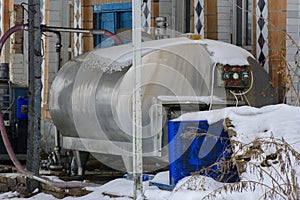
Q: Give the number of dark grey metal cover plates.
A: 1